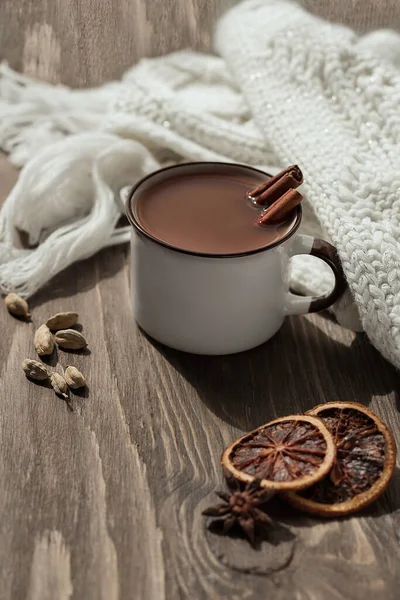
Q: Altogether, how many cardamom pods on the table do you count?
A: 7